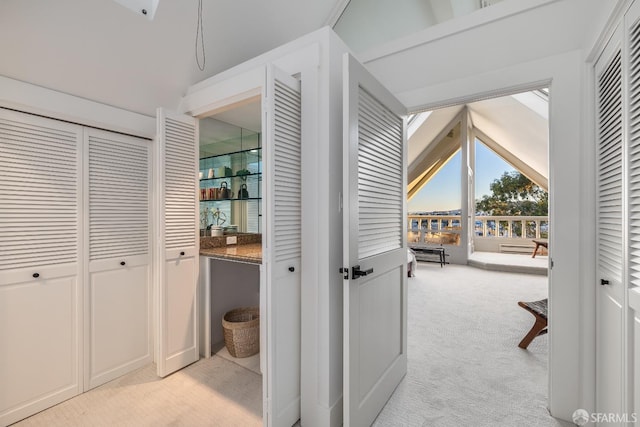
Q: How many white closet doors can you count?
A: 6